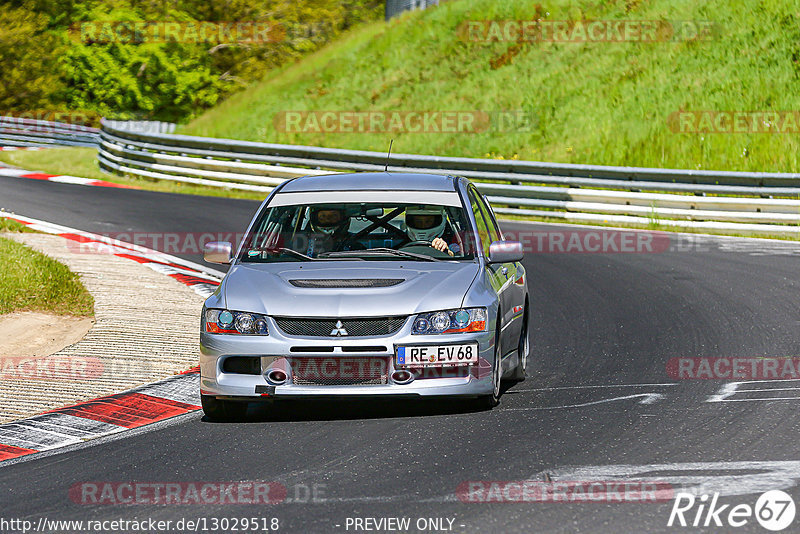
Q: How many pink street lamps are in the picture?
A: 0